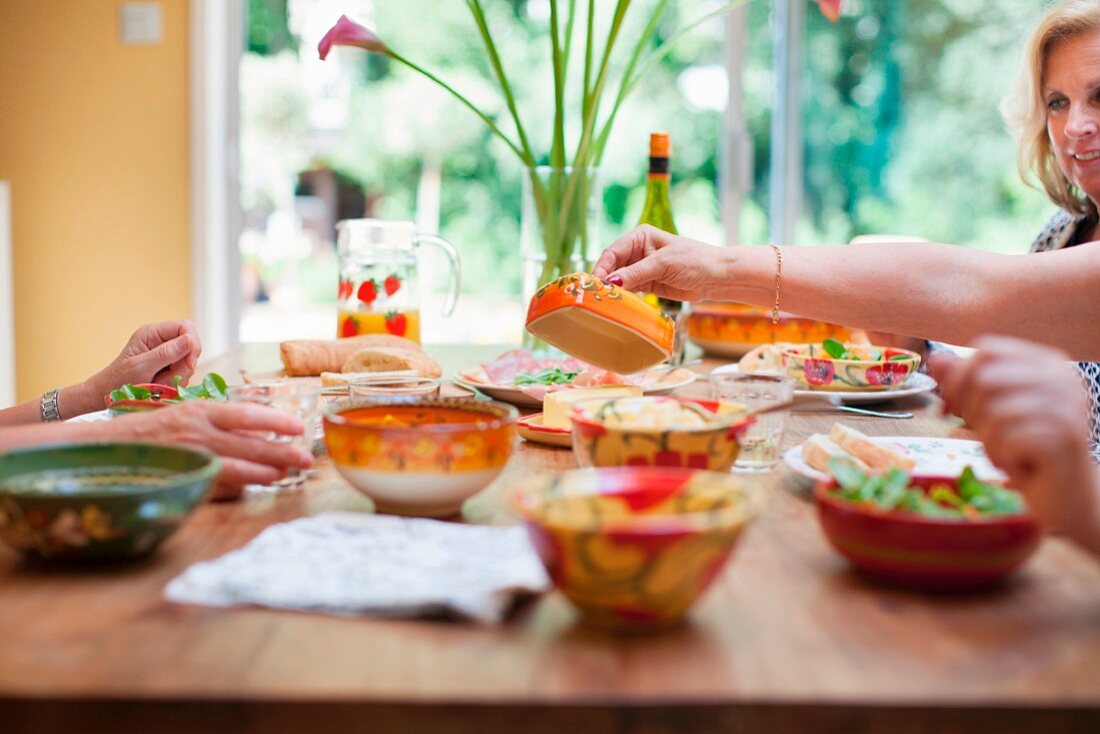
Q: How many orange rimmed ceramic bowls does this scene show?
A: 2